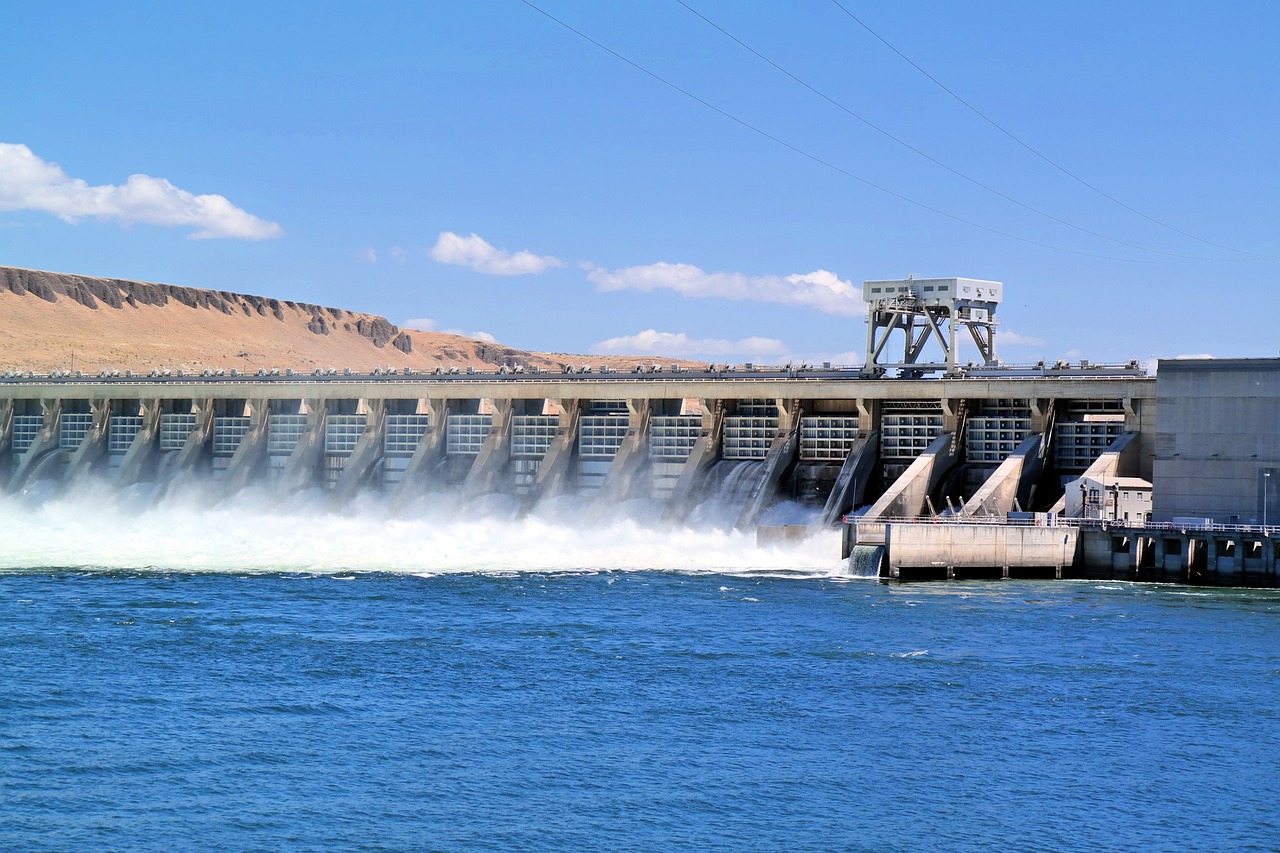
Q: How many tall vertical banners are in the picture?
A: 0